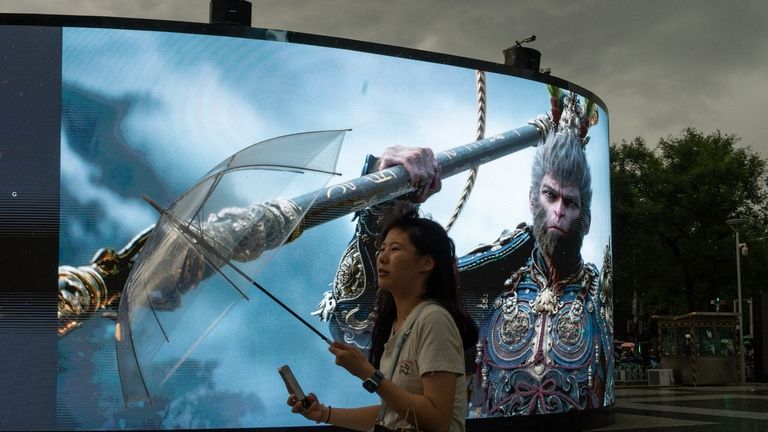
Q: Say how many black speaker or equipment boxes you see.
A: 2